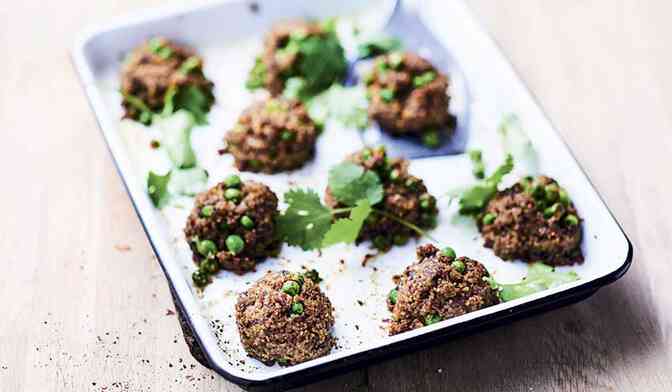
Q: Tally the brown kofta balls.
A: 9